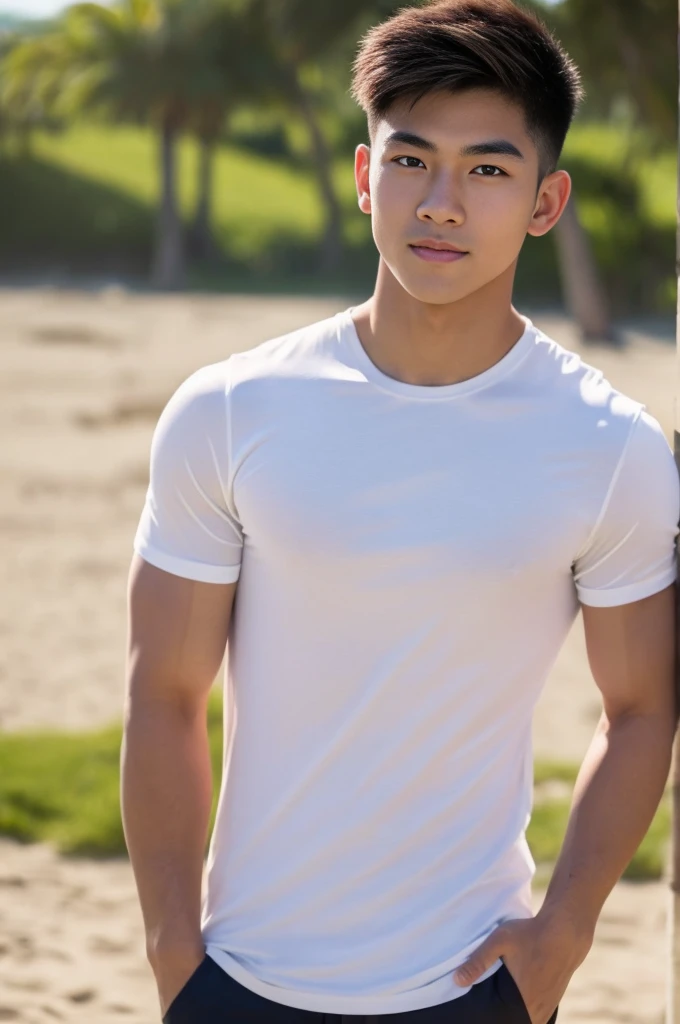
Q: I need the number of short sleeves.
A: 2